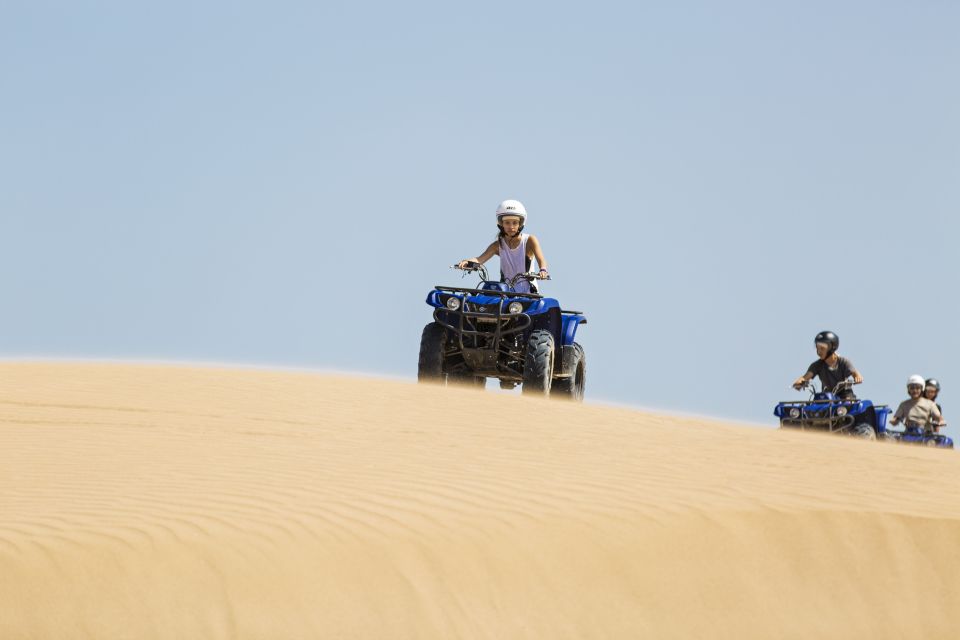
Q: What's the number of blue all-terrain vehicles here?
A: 3